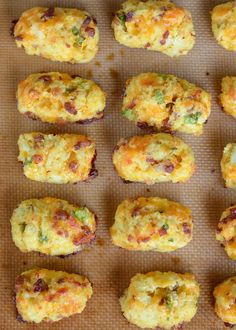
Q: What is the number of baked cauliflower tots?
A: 15